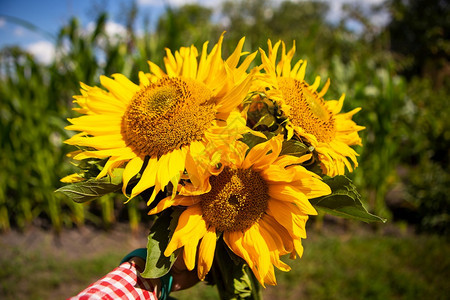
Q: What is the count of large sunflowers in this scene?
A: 3